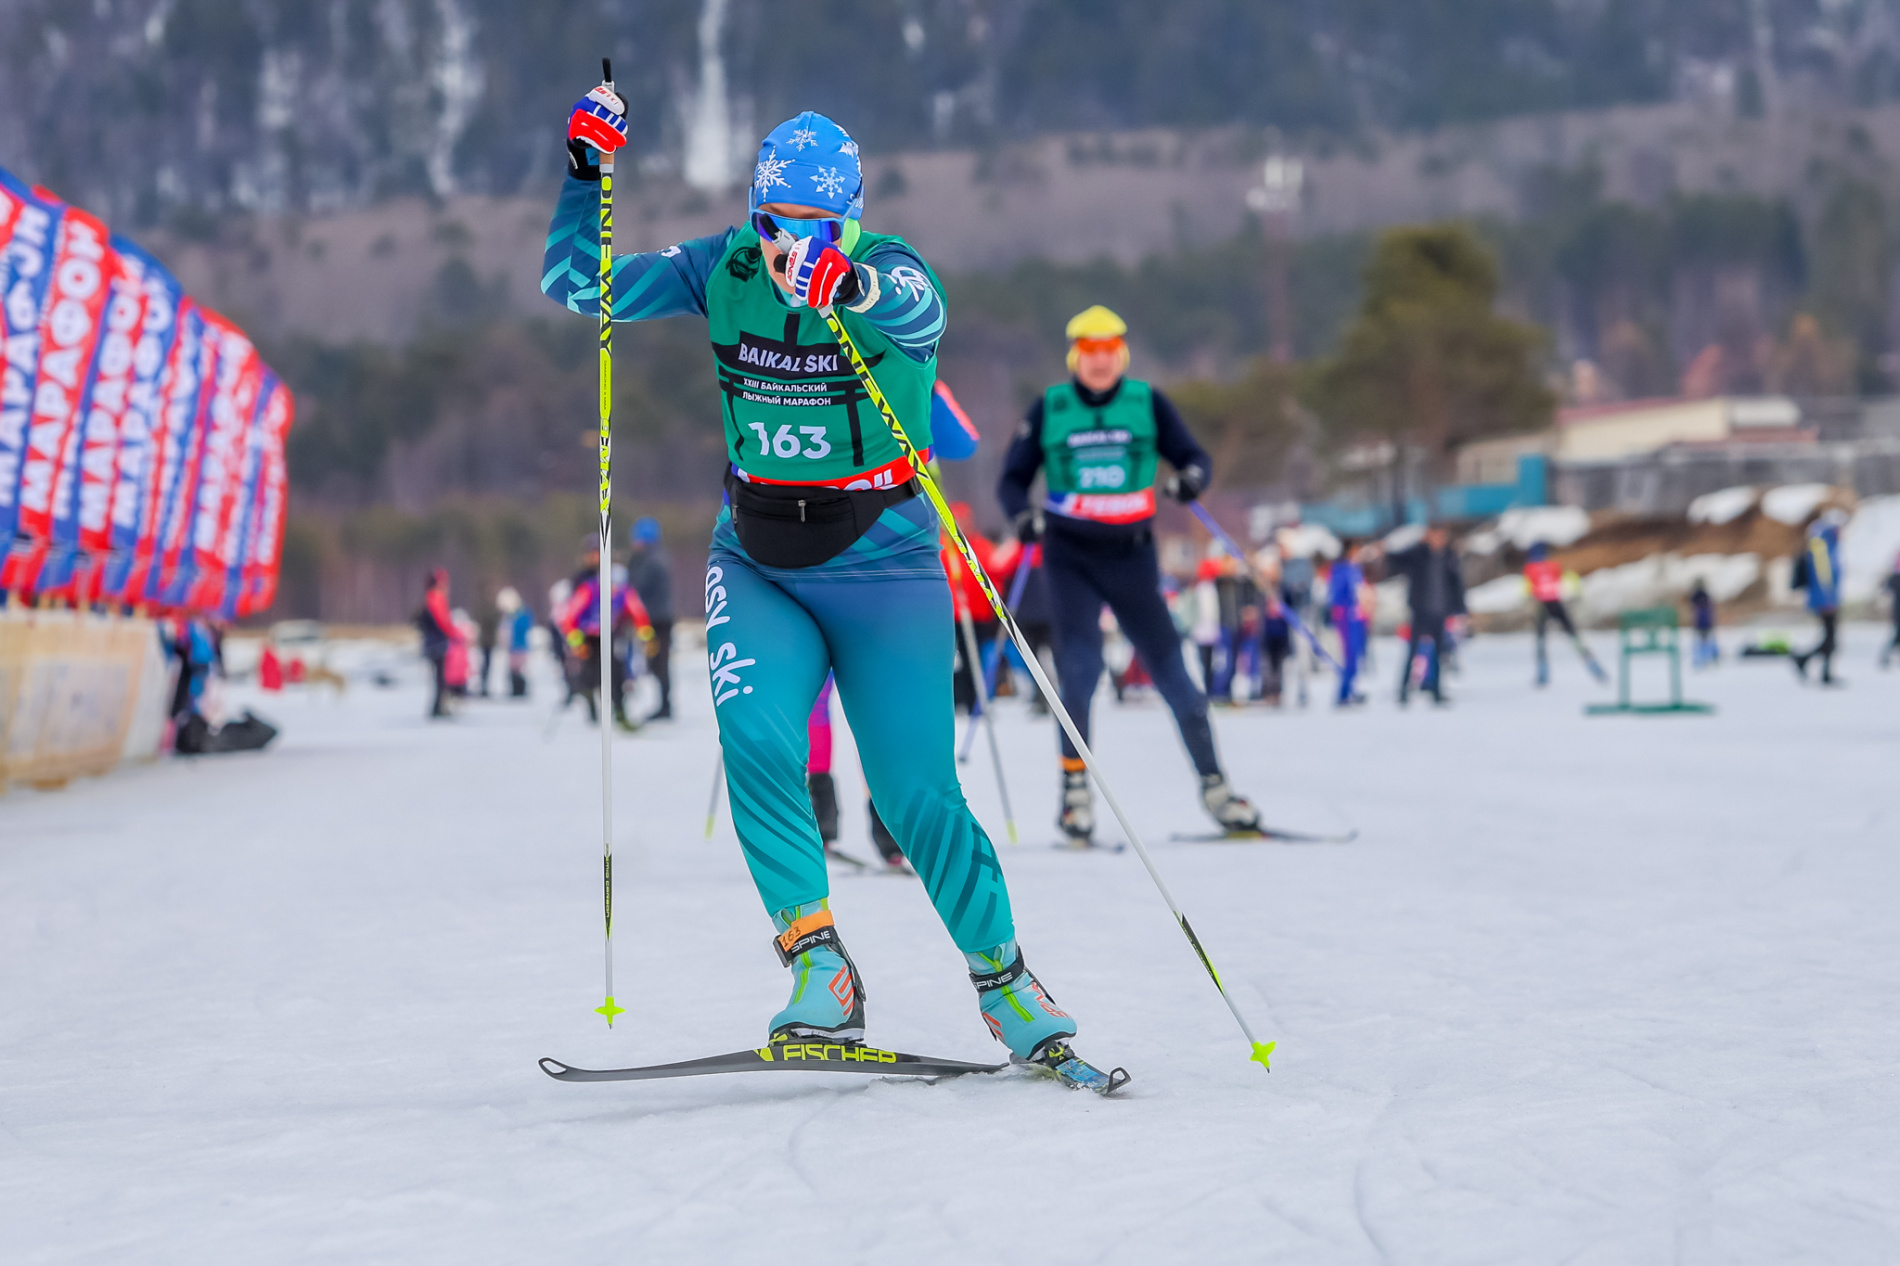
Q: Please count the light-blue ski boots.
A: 2